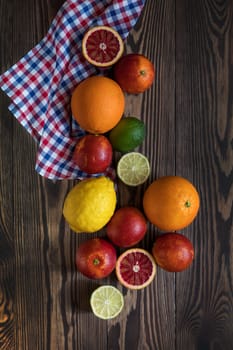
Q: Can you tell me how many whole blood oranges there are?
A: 5